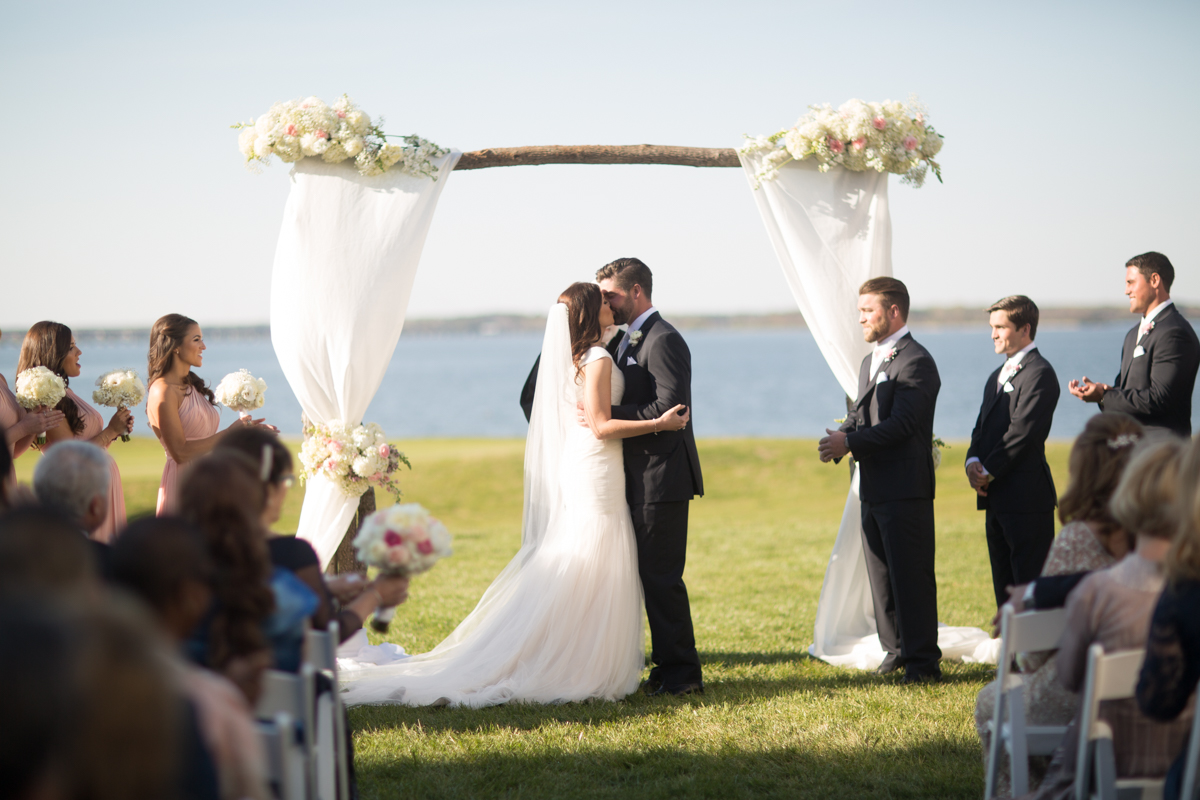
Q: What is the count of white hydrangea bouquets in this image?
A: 3